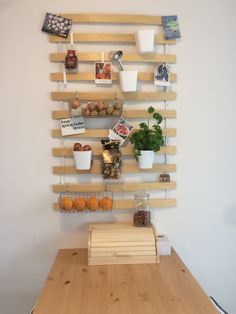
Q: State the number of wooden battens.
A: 11